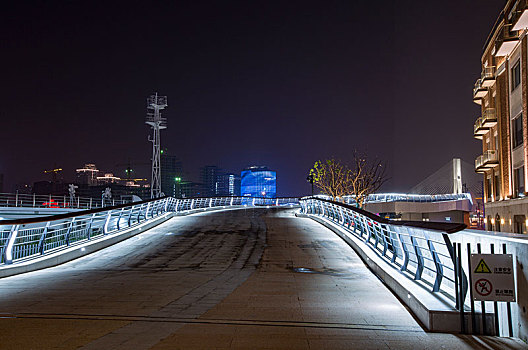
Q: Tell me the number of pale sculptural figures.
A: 2